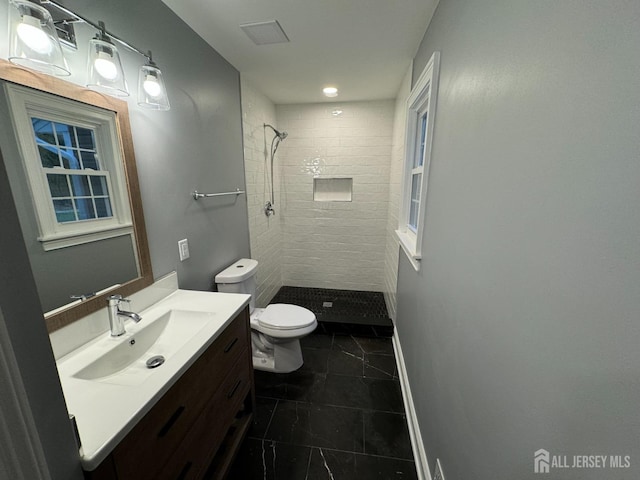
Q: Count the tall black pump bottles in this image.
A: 0